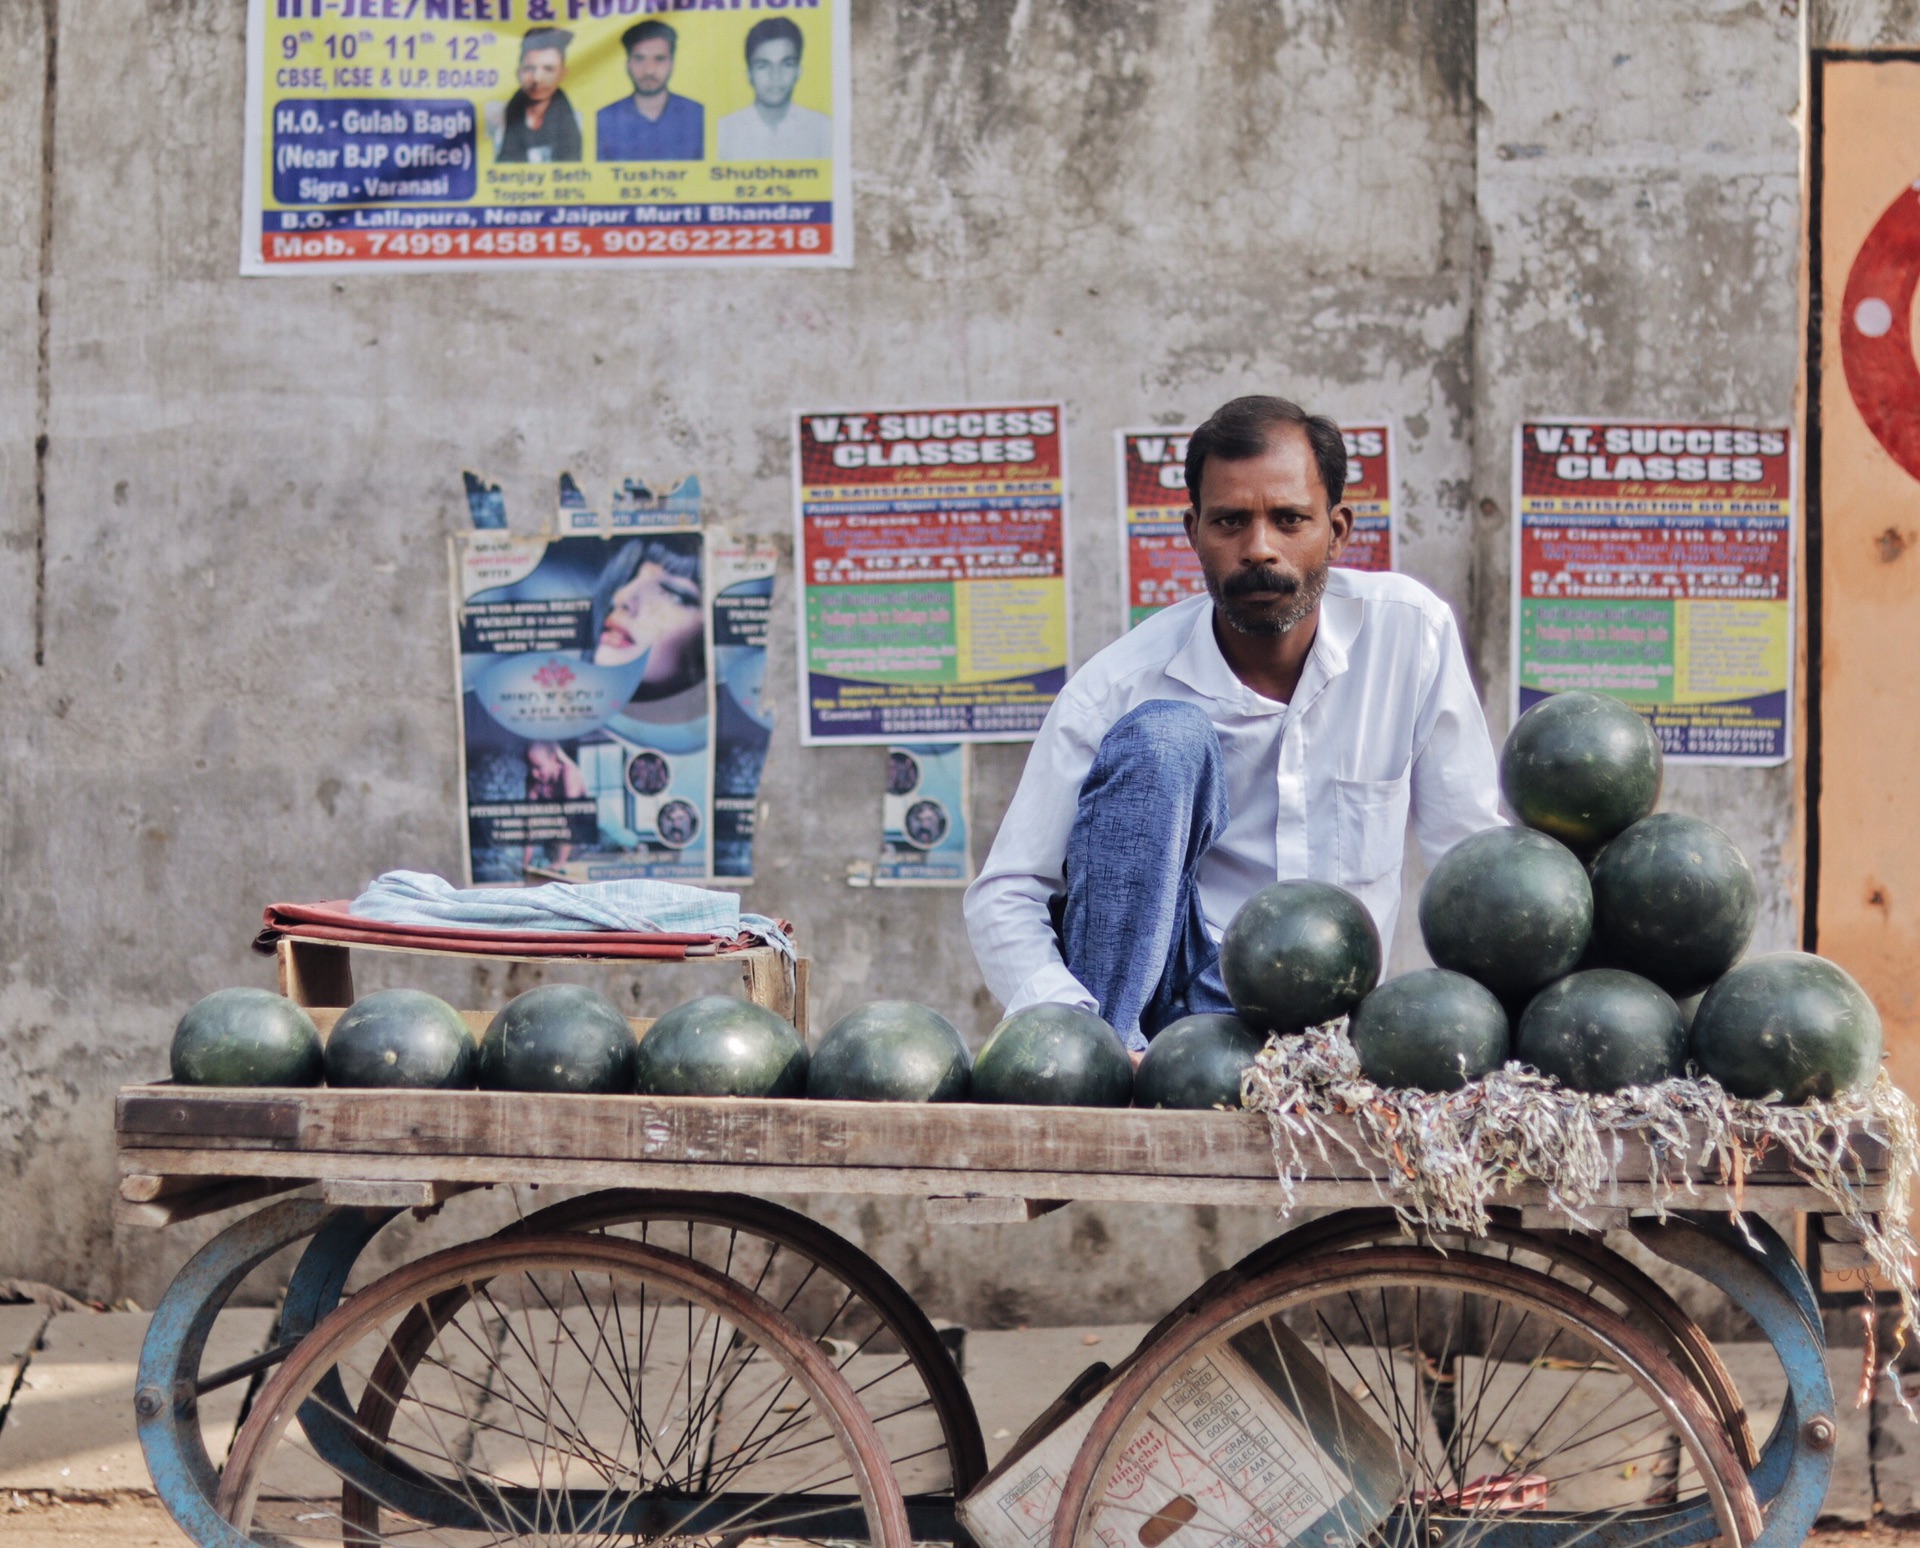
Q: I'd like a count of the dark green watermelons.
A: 14